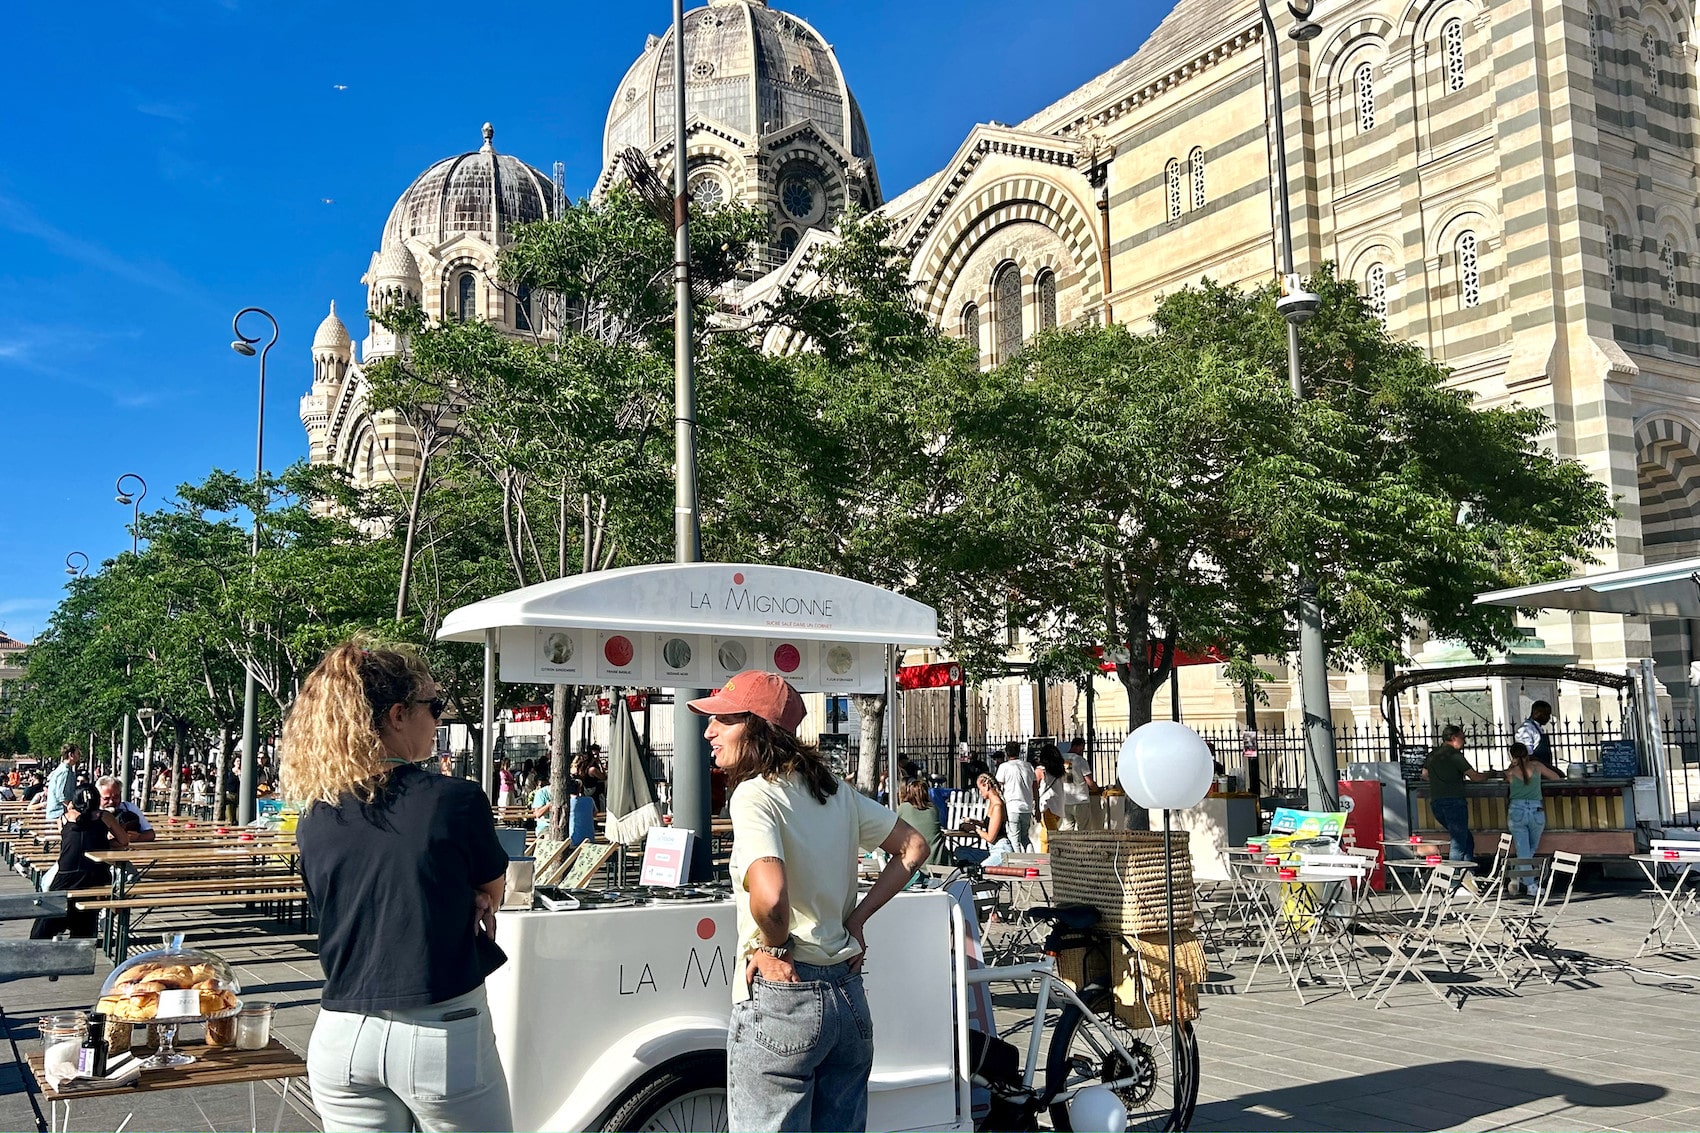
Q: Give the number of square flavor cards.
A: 6